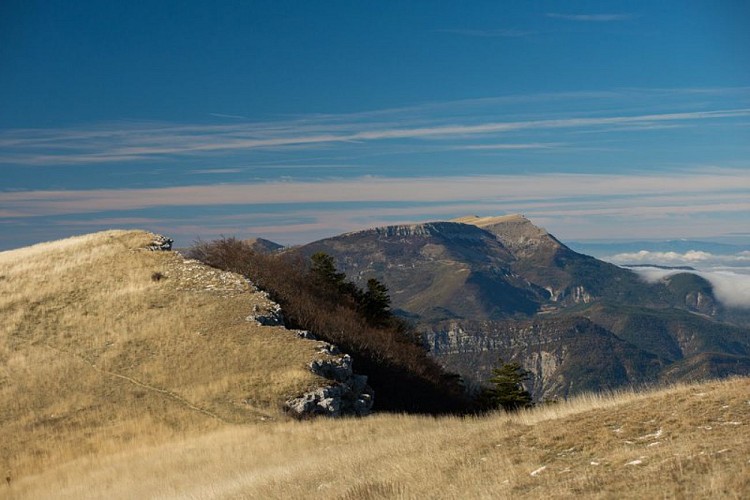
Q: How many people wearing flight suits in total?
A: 0